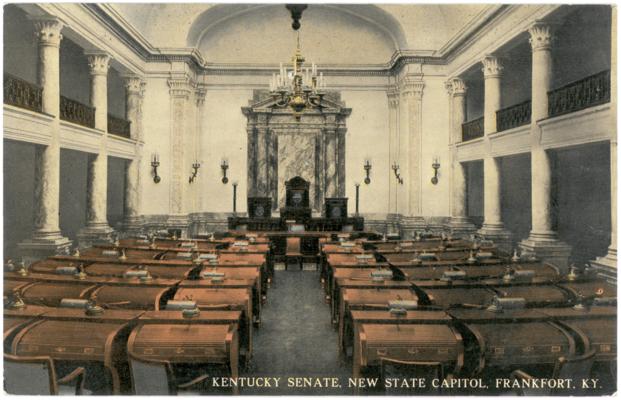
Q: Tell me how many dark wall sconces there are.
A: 6